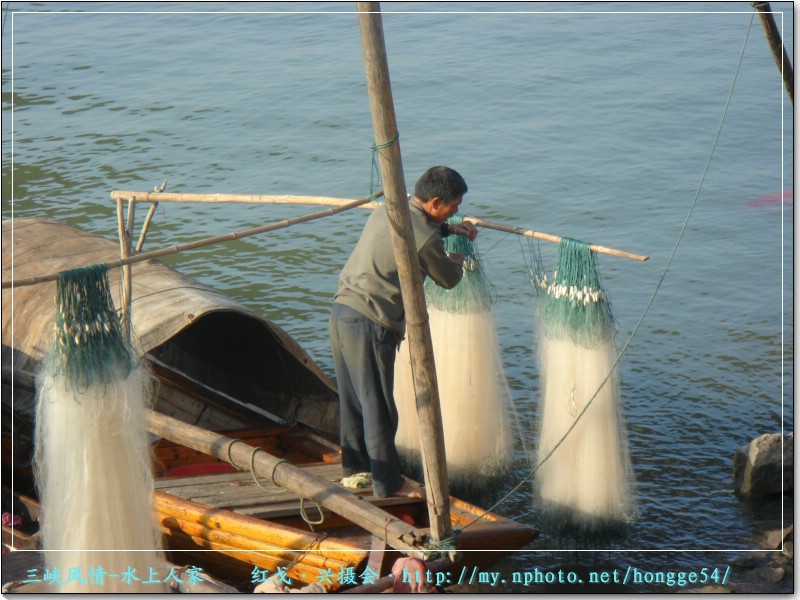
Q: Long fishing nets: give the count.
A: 3